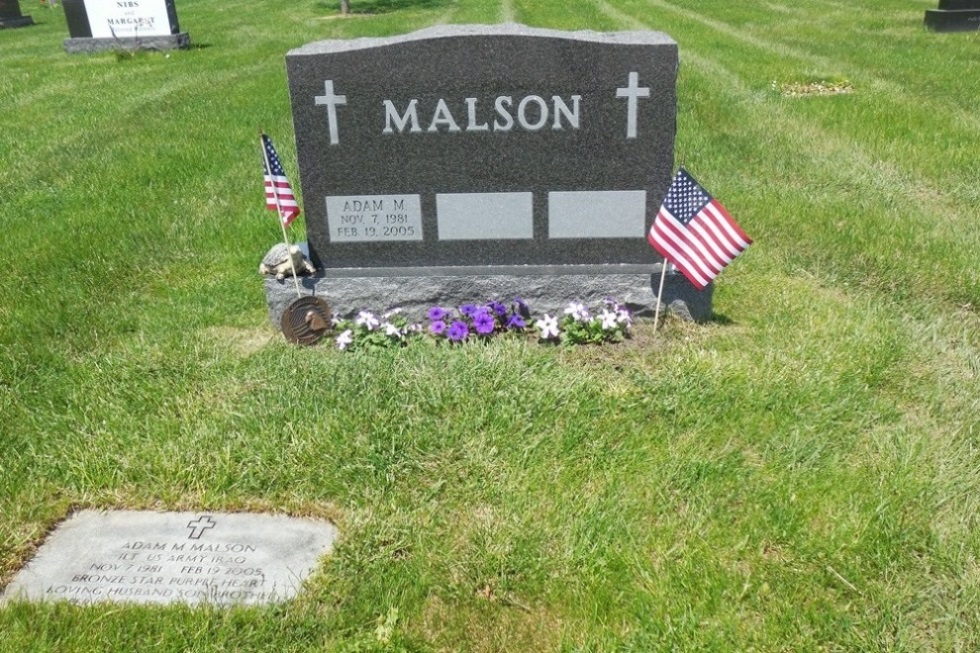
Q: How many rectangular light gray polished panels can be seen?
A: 3